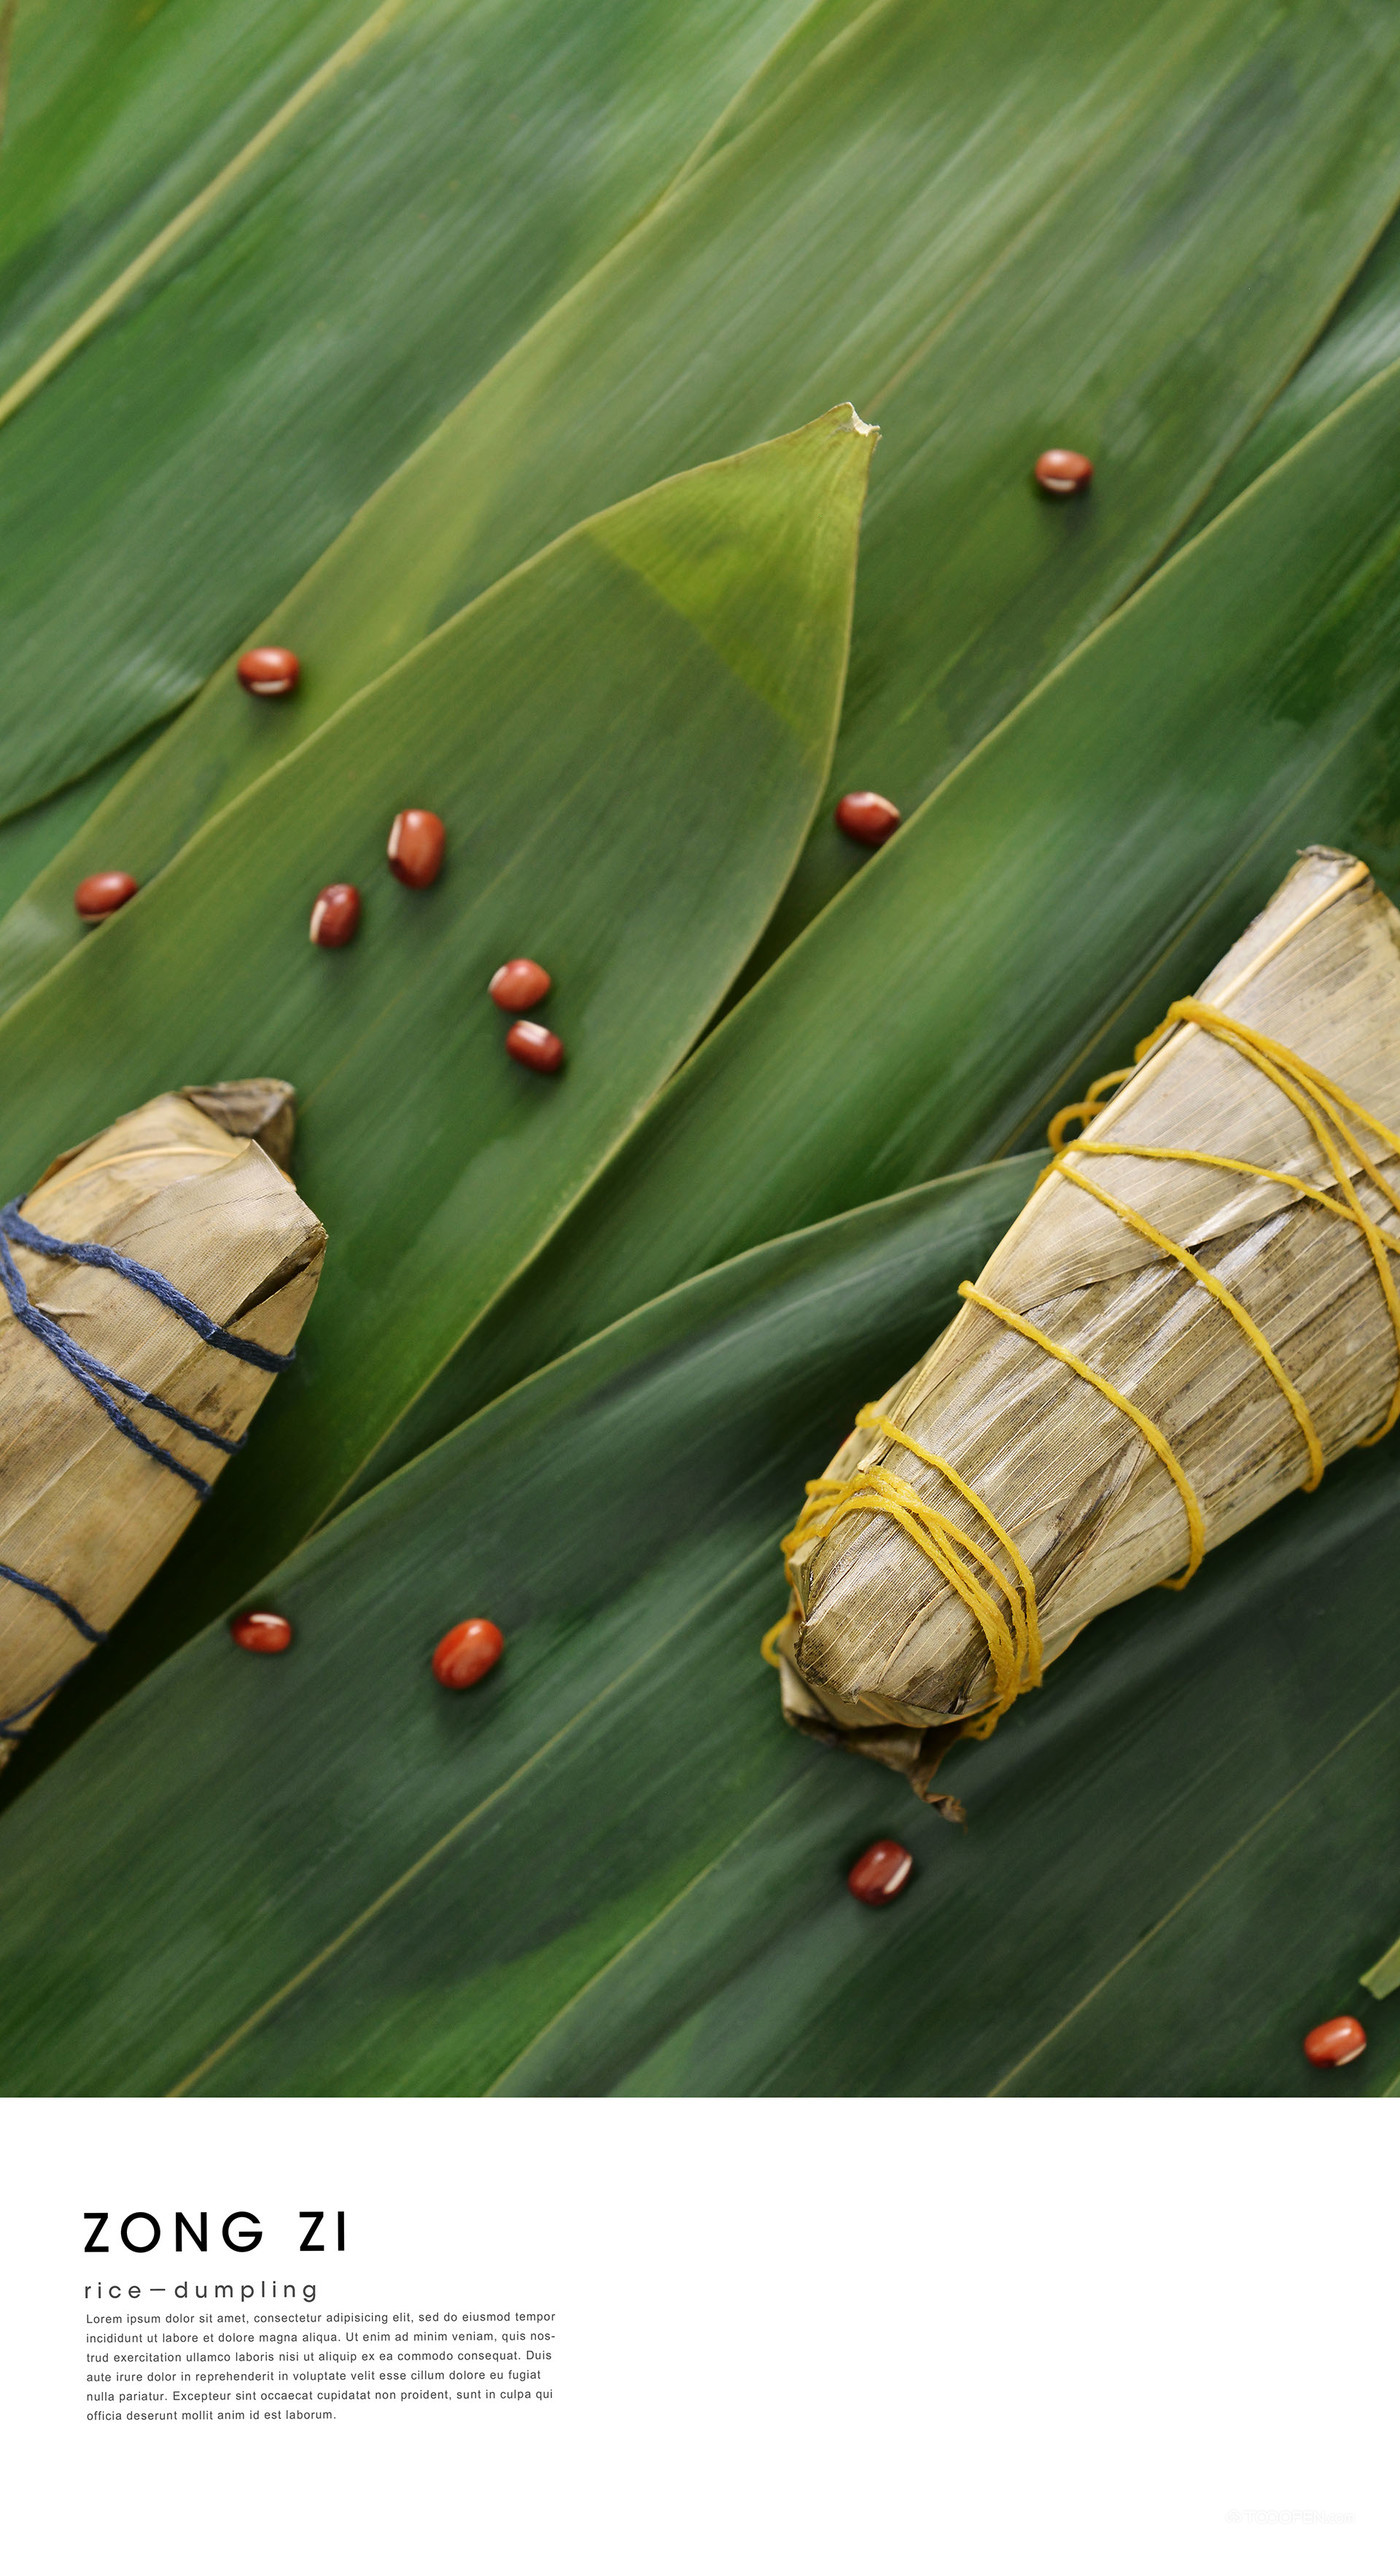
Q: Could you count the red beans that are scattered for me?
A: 12